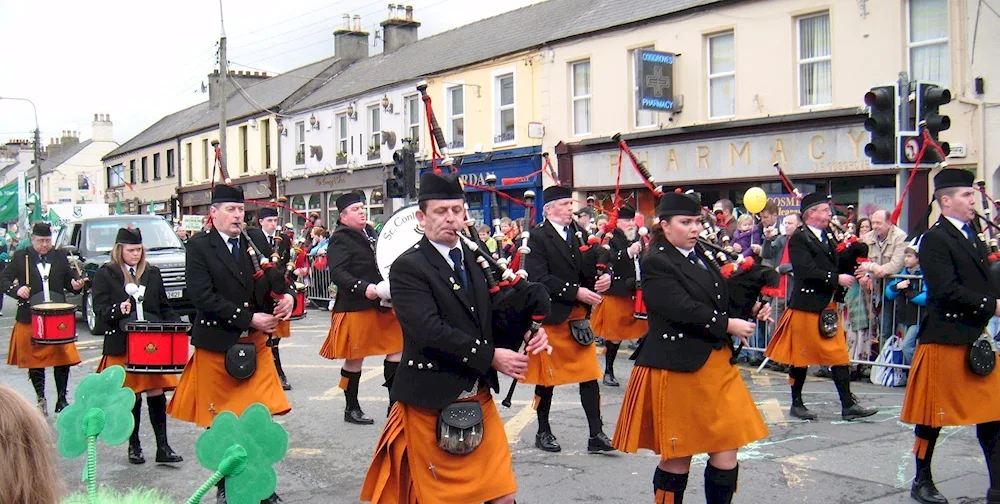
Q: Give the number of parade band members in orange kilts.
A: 11